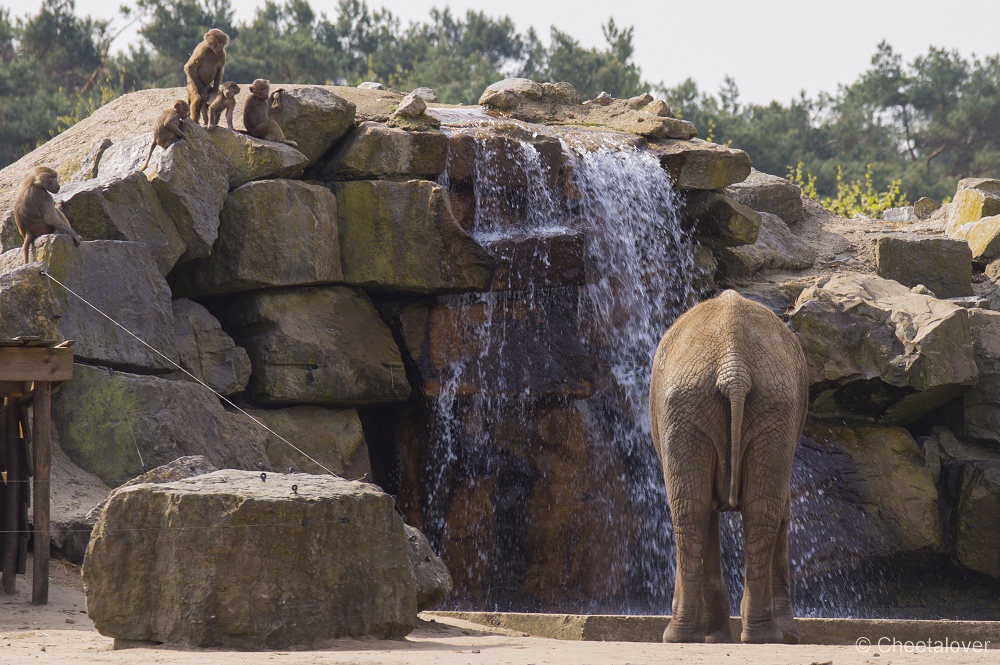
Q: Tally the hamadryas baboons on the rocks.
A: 5